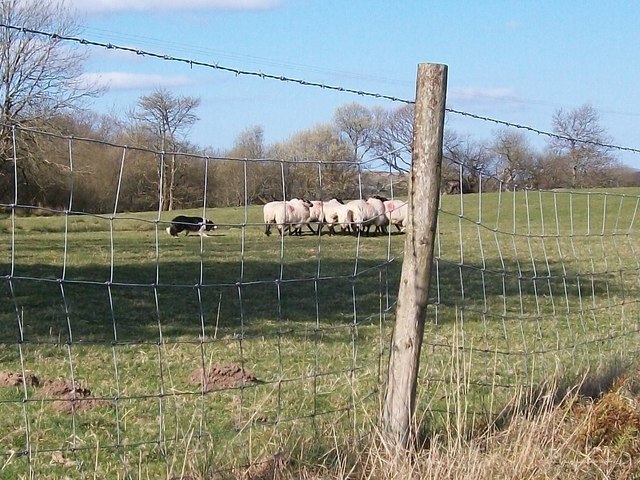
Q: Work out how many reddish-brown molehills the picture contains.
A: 3